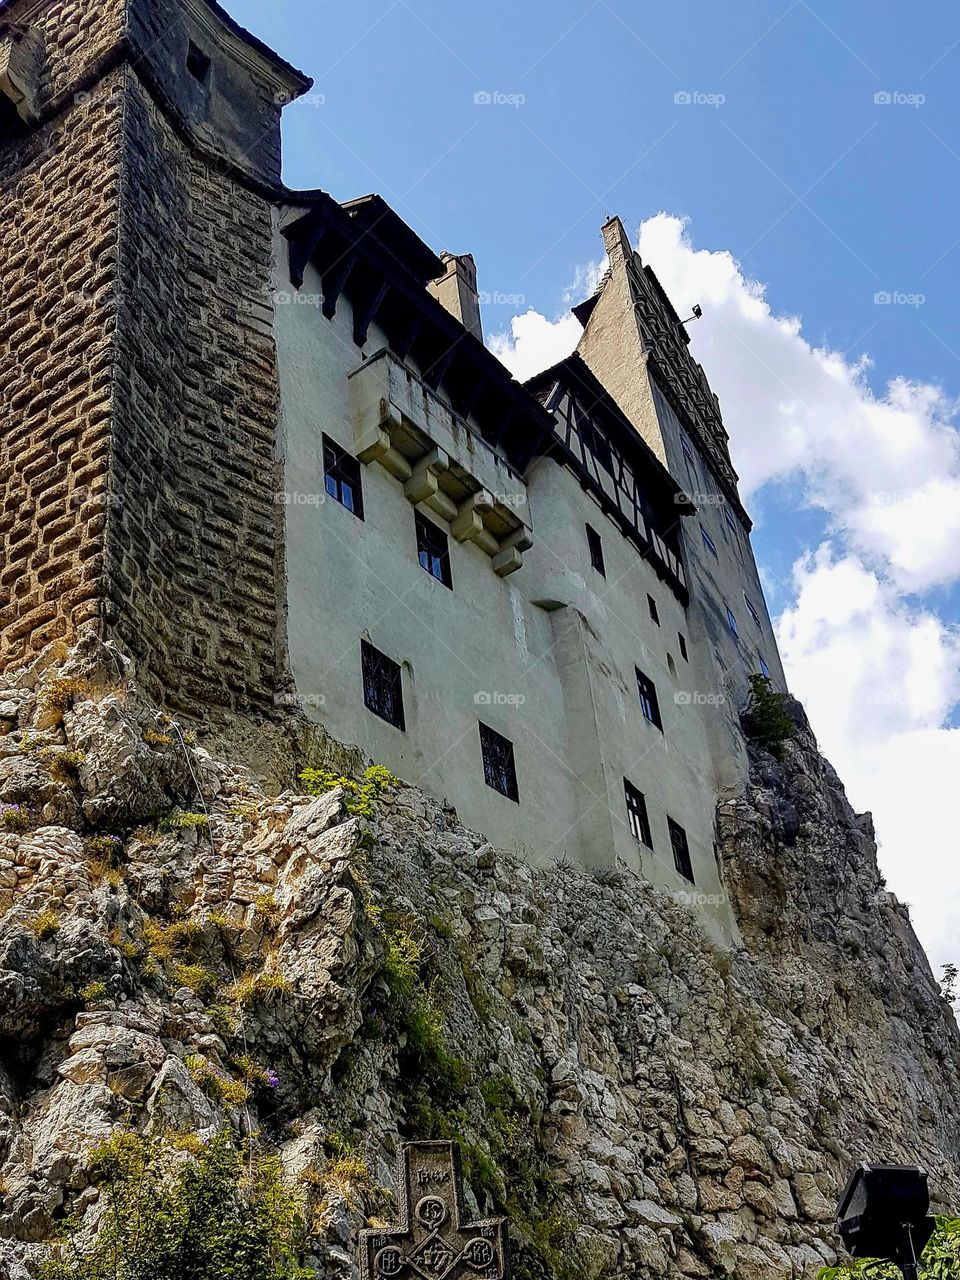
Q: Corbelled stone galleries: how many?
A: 1